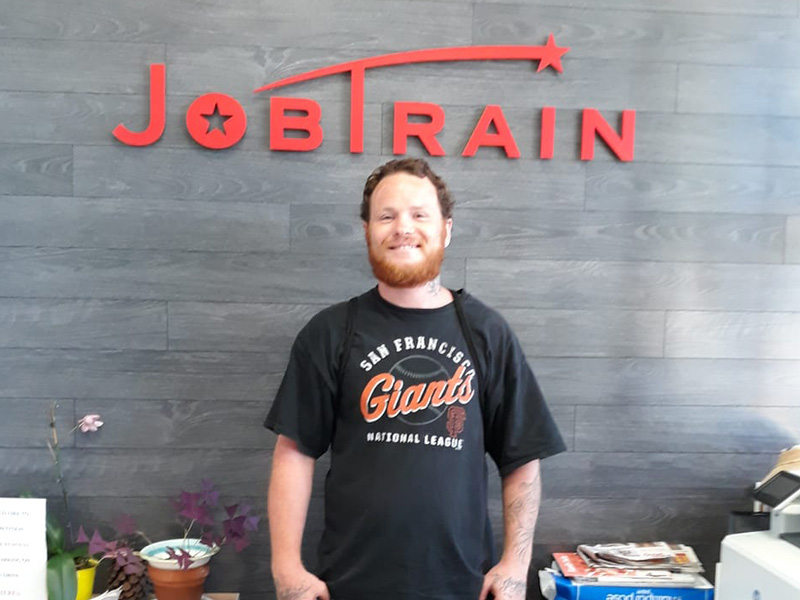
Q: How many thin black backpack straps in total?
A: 2